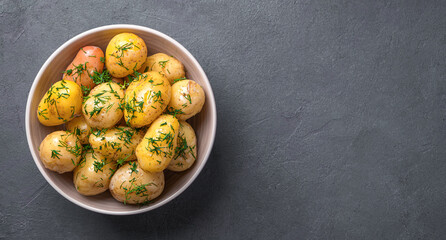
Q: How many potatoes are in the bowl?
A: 14